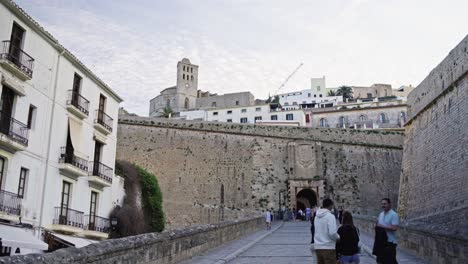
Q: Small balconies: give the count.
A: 9